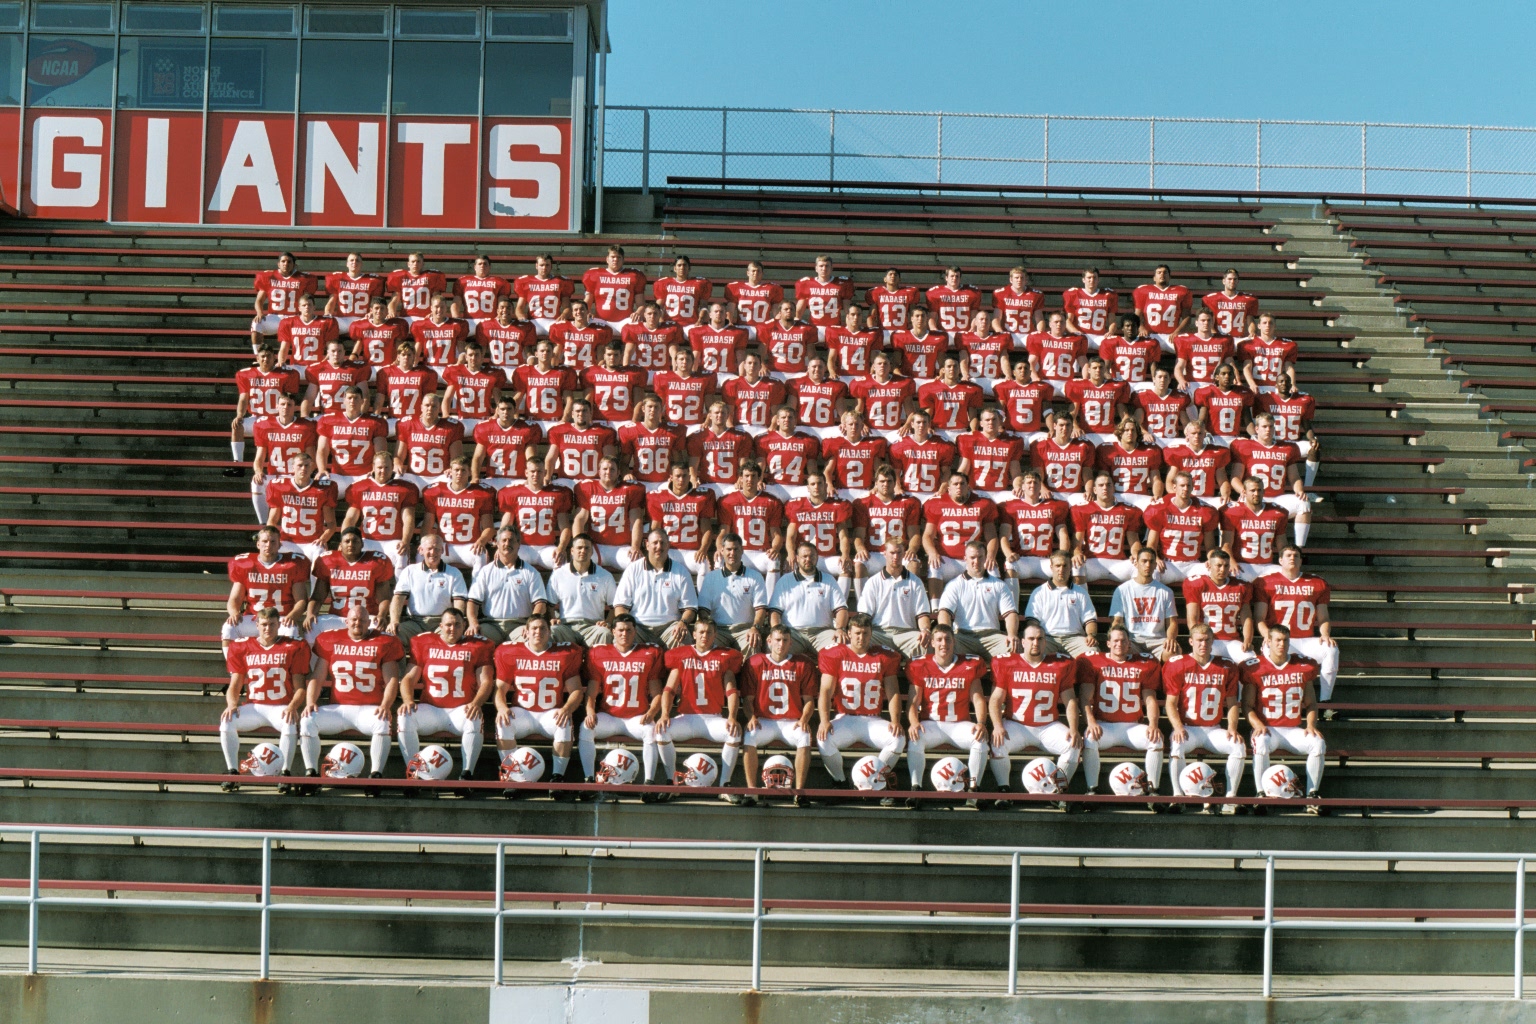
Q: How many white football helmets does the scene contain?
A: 13